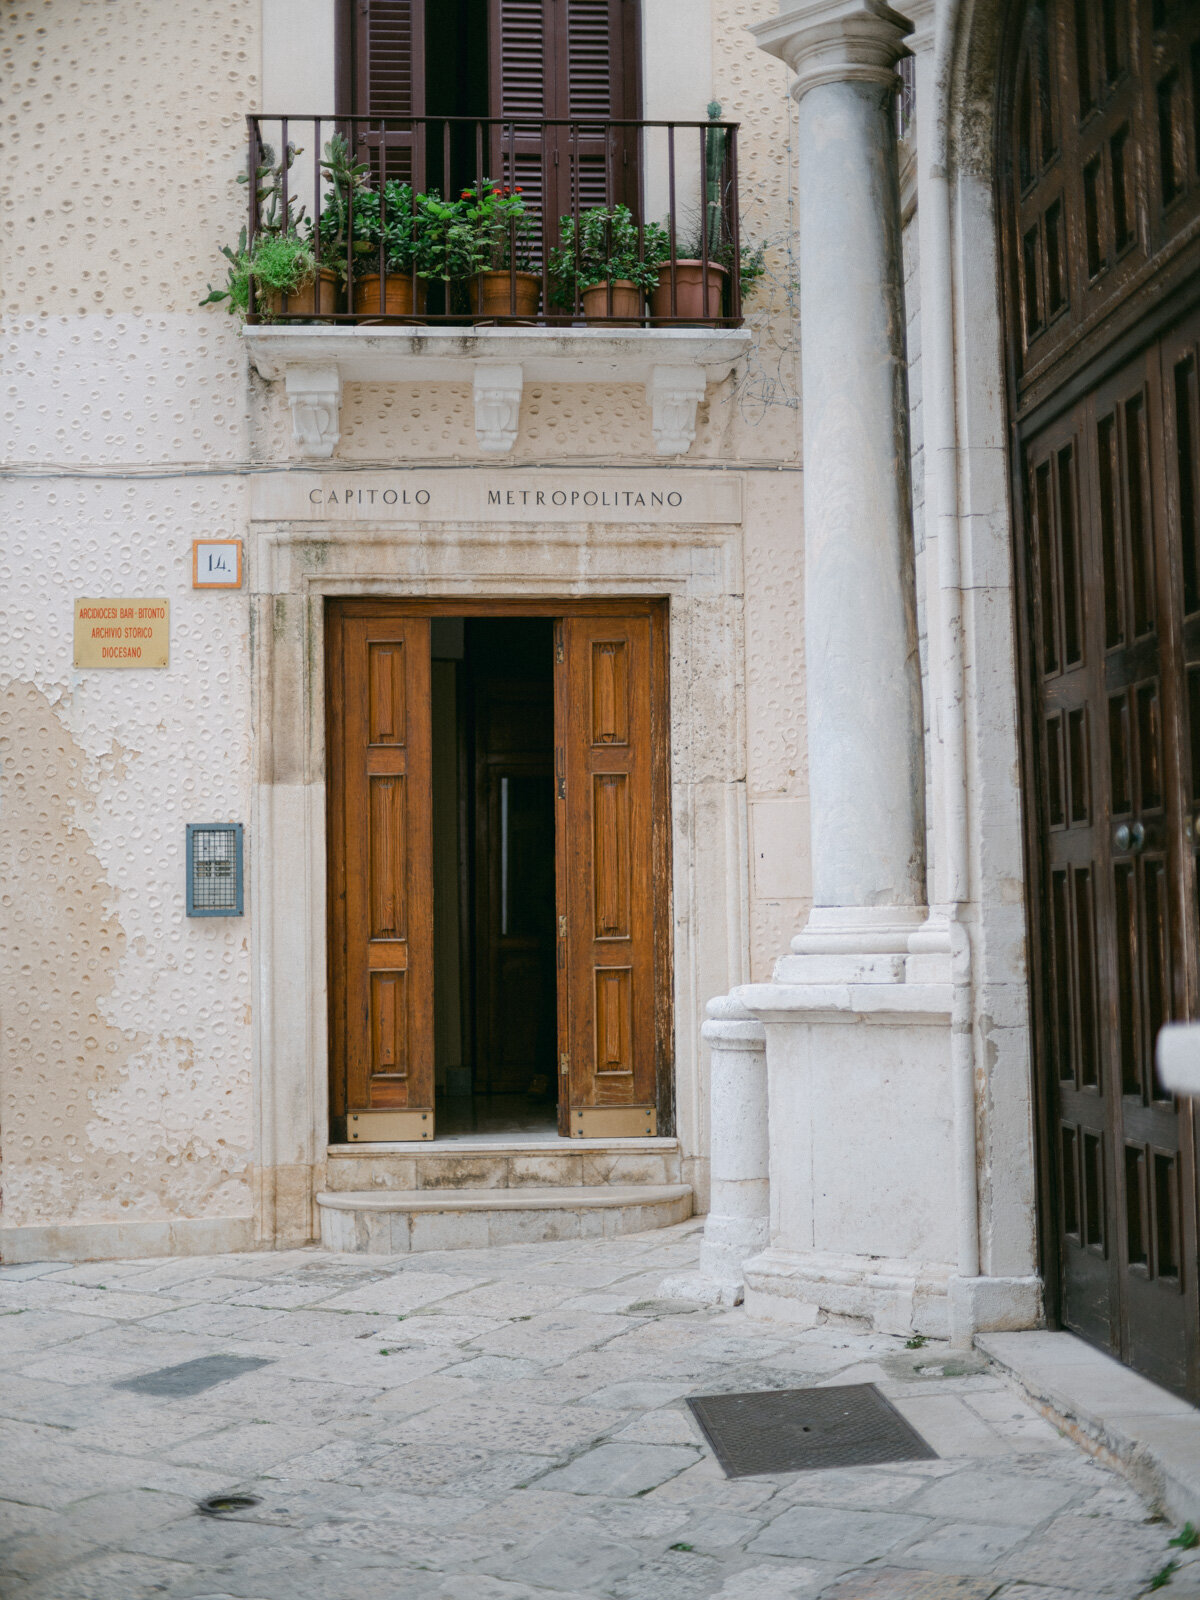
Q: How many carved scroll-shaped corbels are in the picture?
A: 3